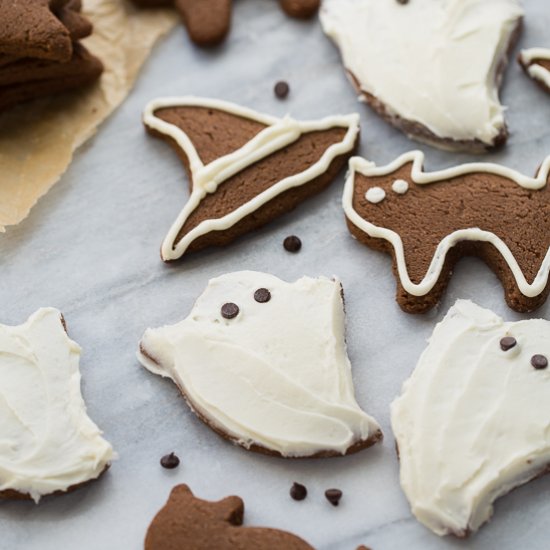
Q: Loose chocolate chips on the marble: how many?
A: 5